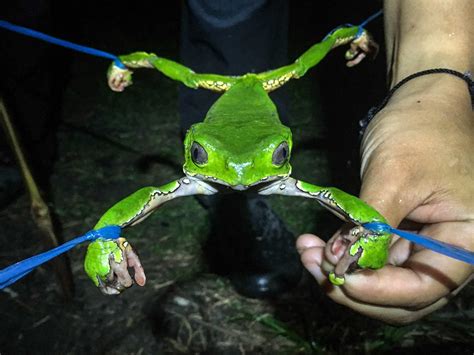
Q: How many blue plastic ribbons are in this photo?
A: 4